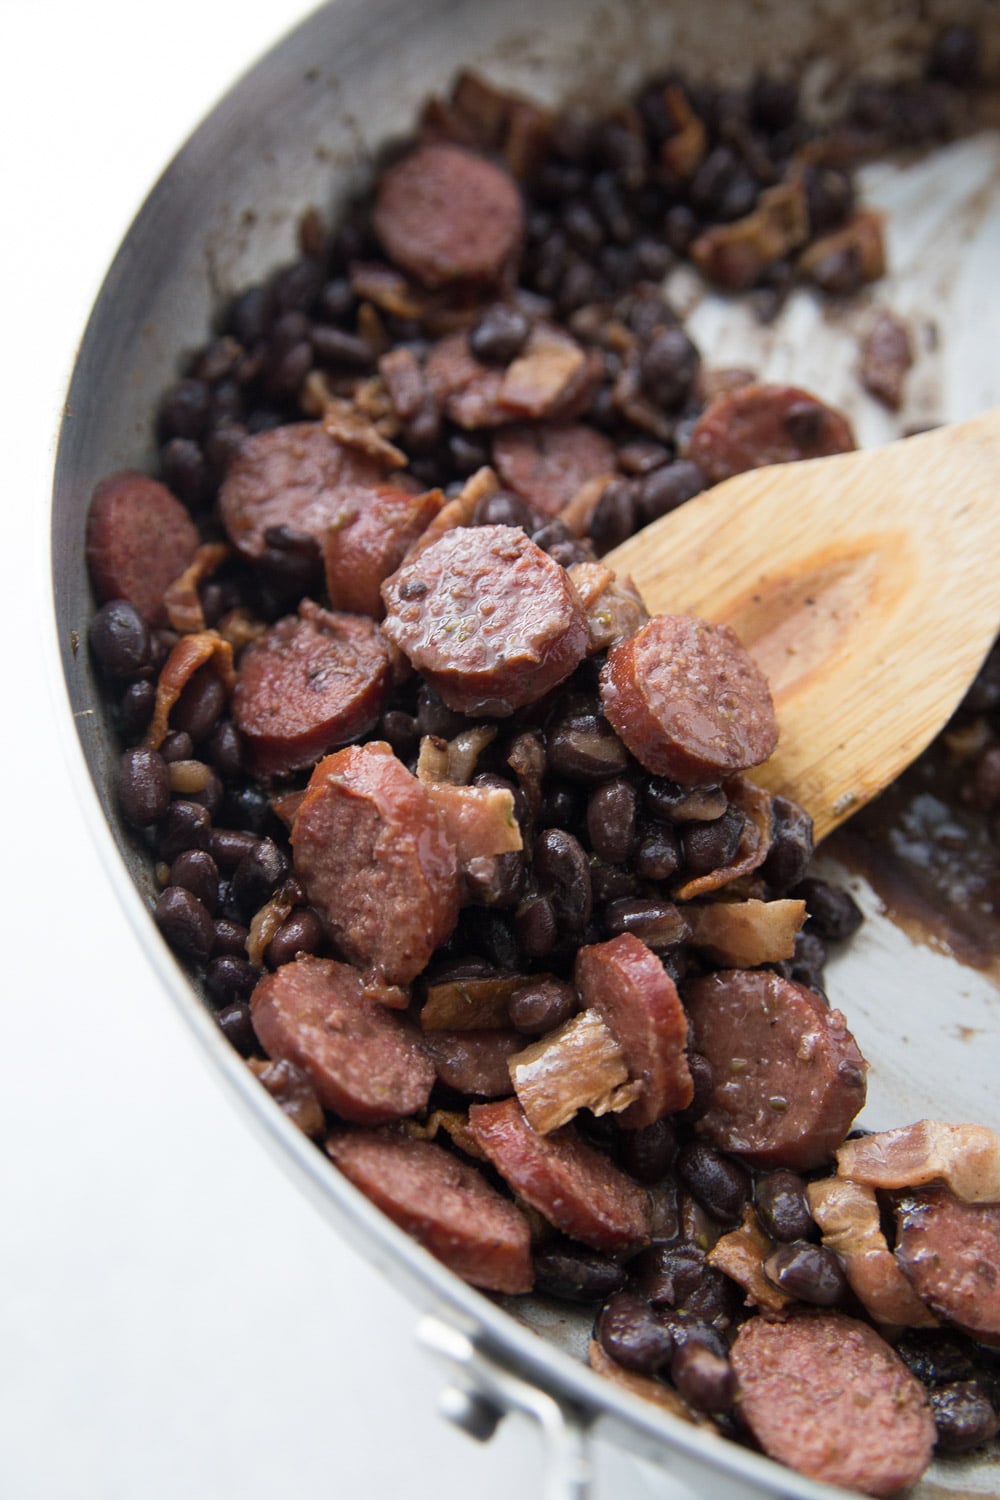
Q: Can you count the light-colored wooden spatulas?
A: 1